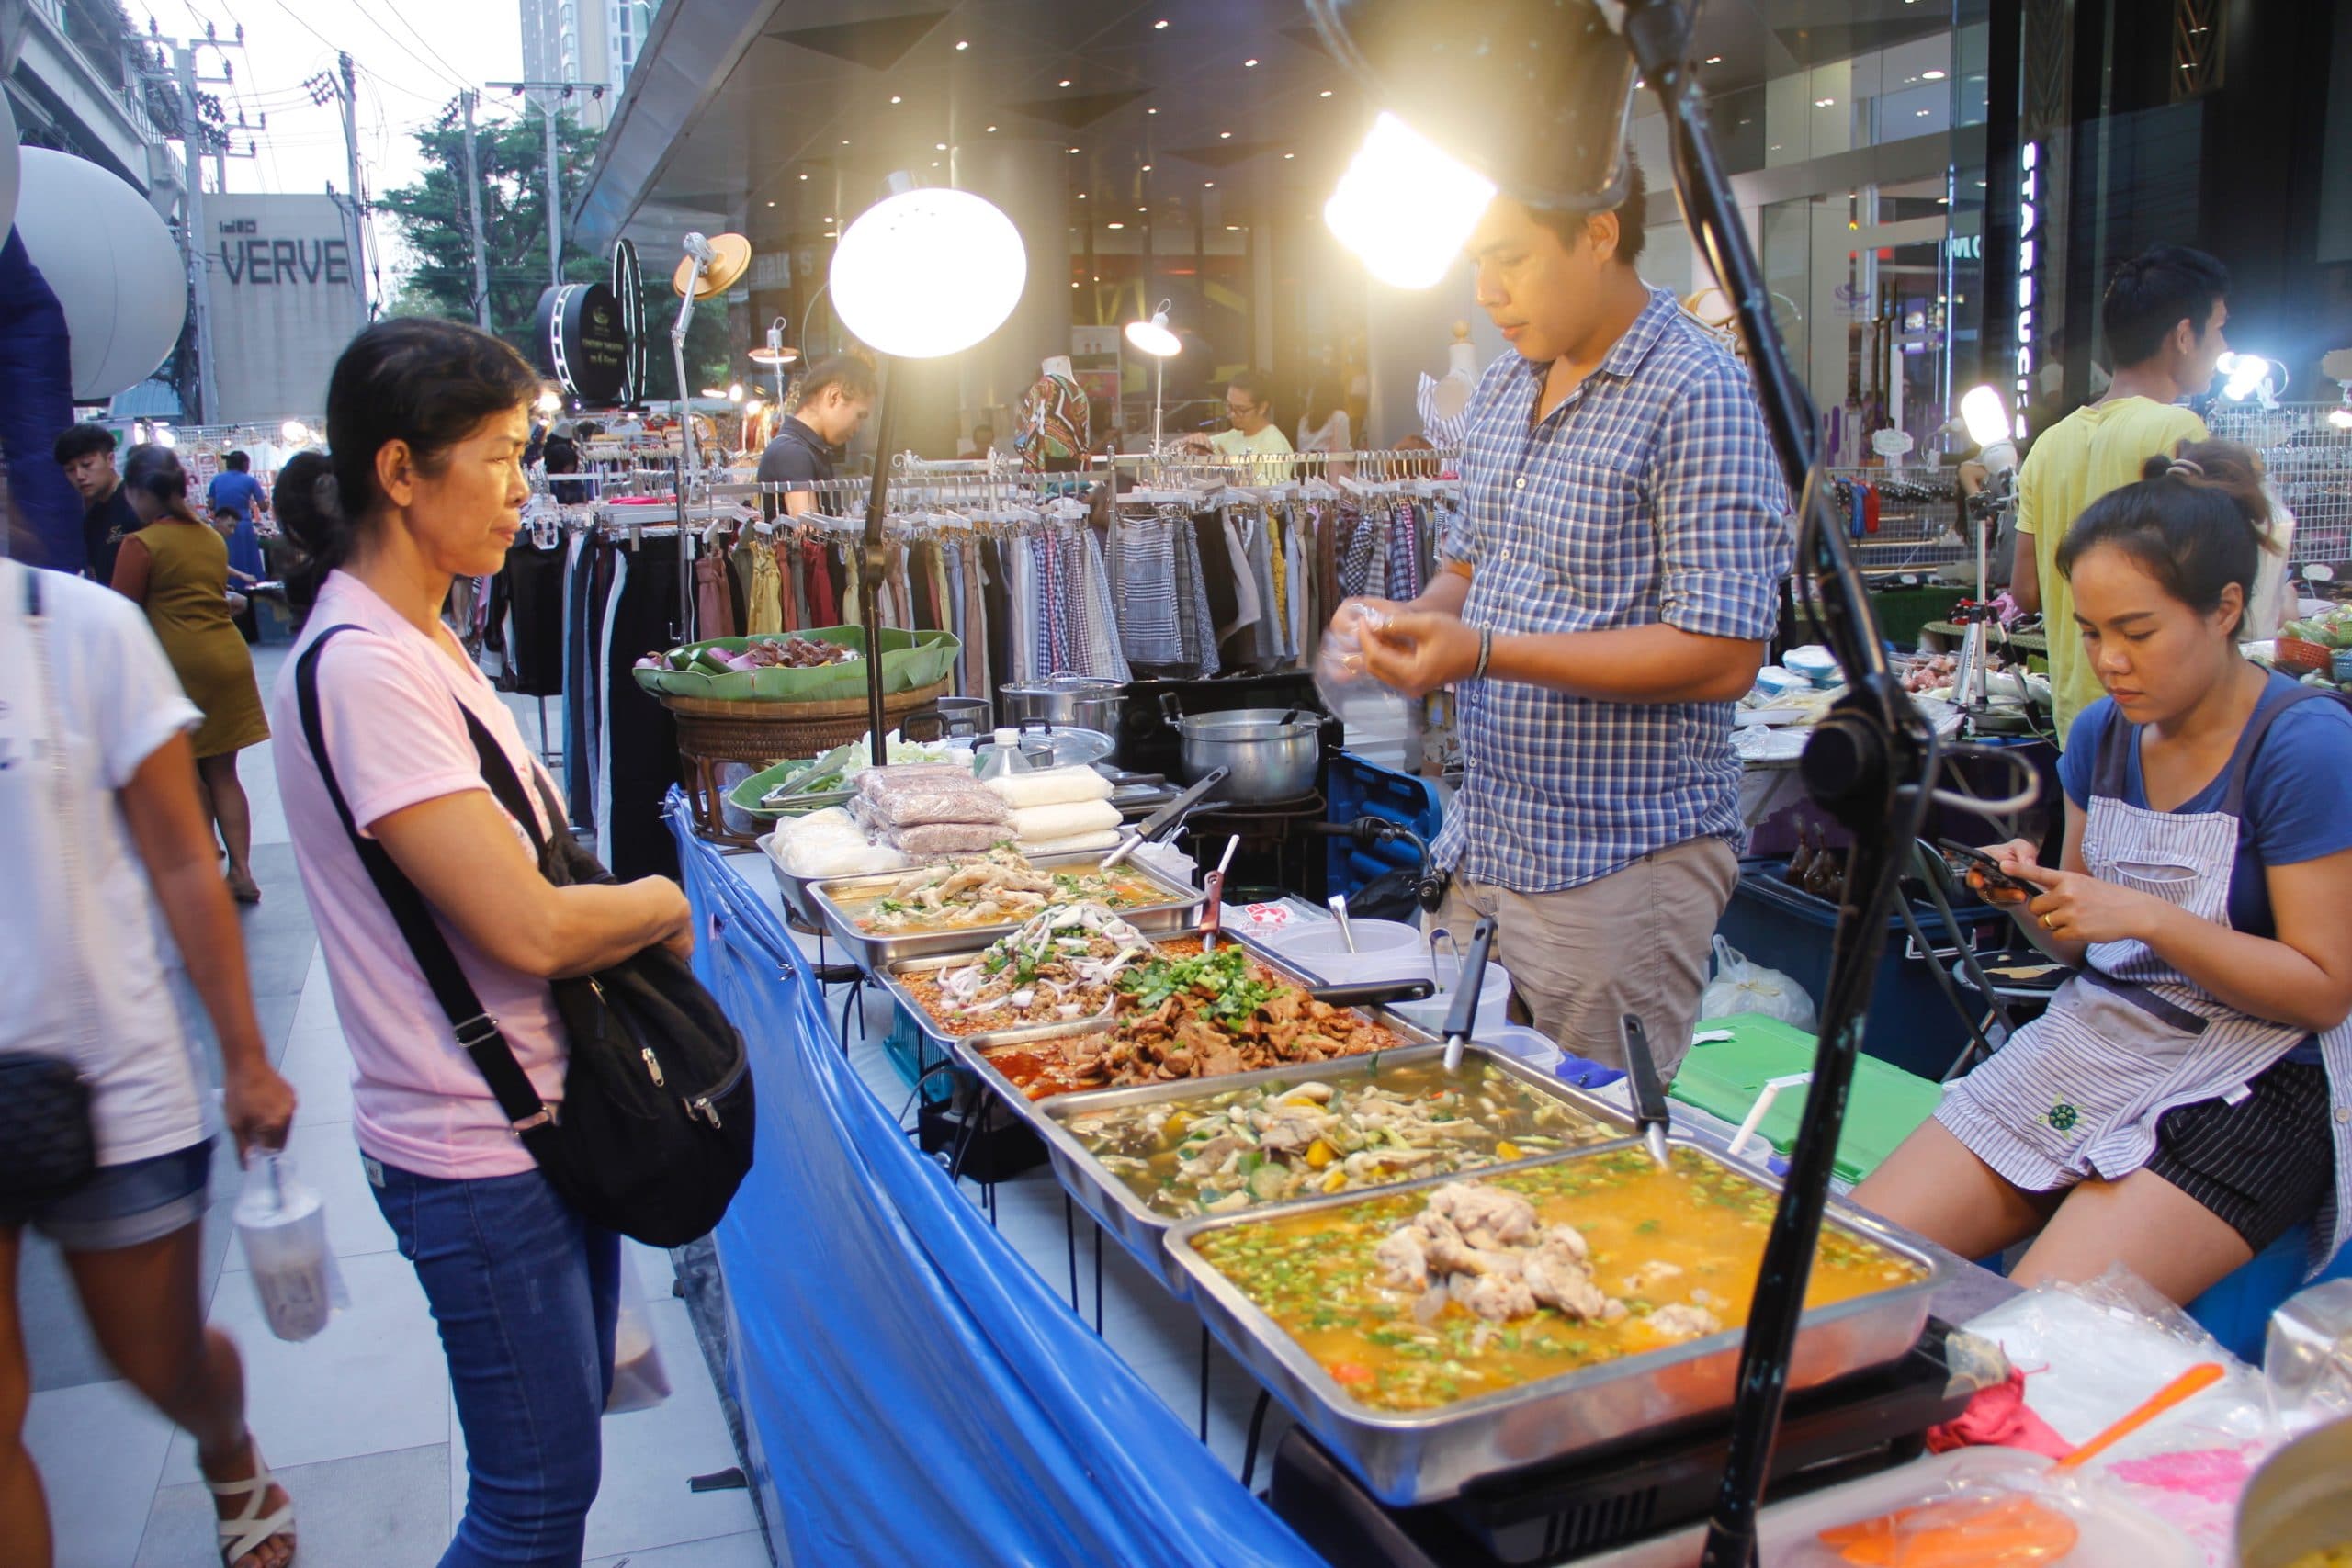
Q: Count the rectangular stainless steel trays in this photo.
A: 6